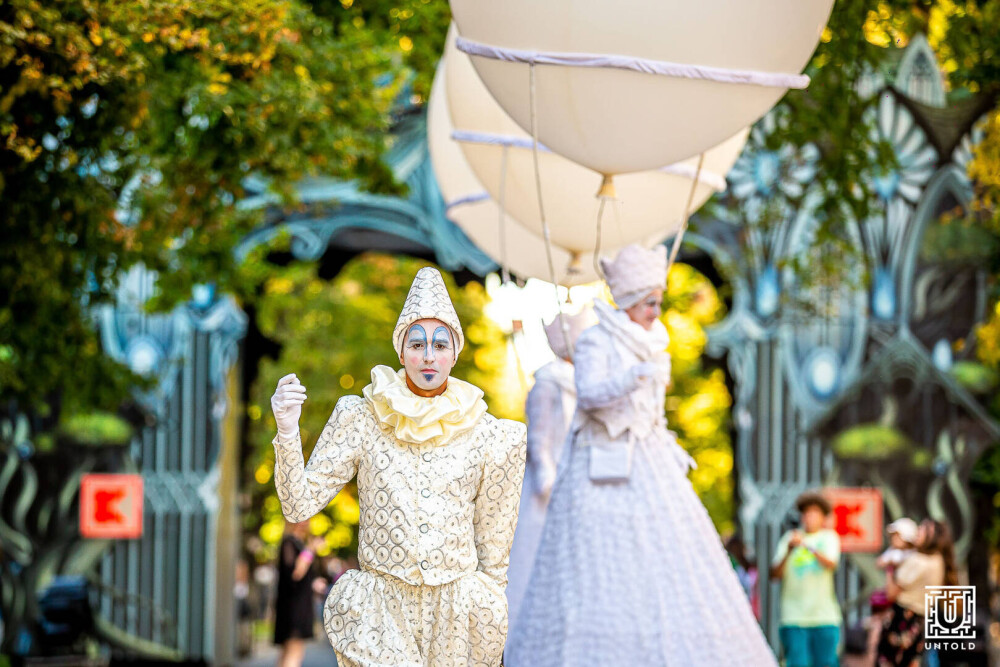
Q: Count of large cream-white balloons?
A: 3